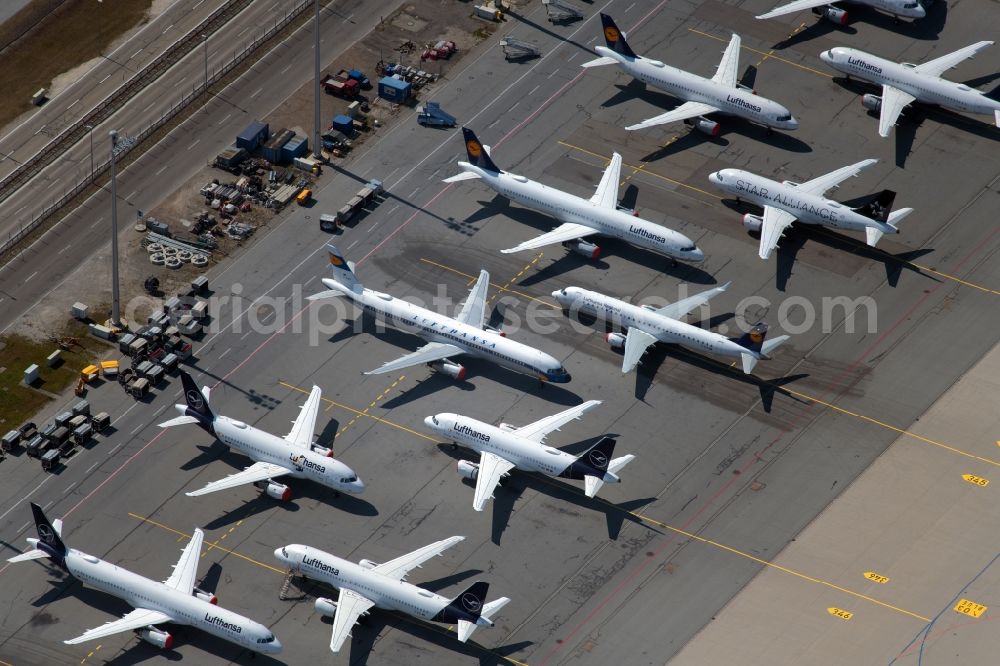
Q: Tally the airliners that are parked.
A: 11